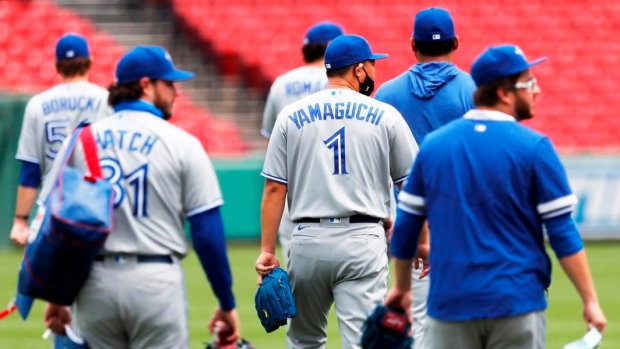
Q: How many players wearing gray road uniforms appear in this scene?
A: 4